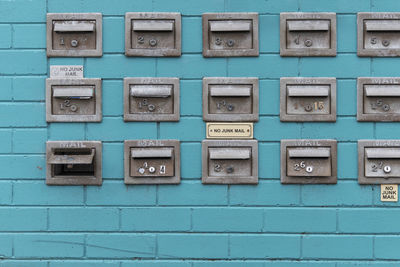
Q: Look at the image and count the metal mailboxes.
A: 15